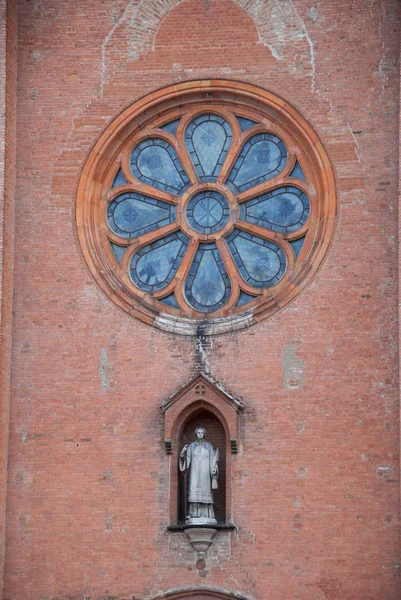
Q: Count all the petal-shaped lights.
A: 8